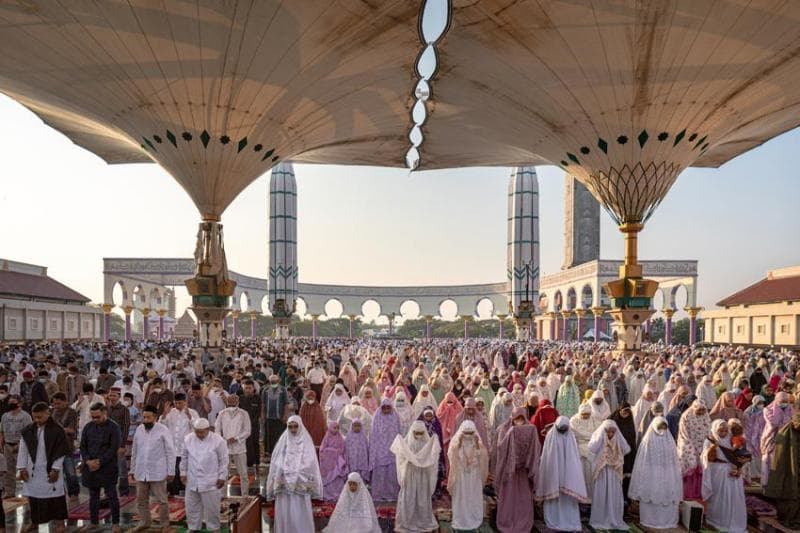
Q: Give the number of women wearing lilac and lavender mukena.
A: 3